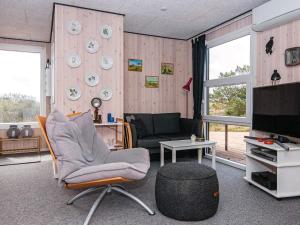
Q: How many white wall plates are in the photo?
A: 8